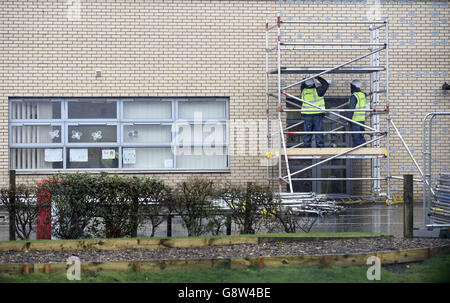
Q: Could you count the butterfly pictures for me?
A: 4